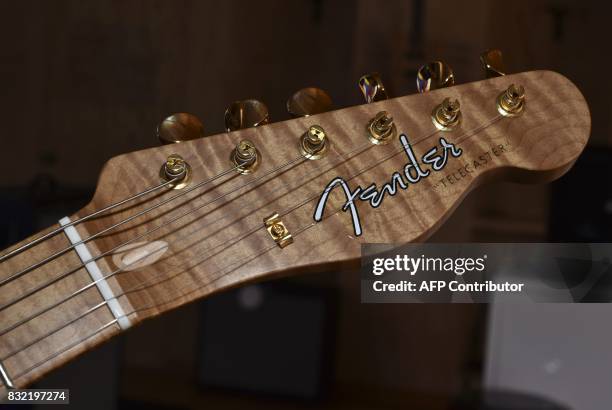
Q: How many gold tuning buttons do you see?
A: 6